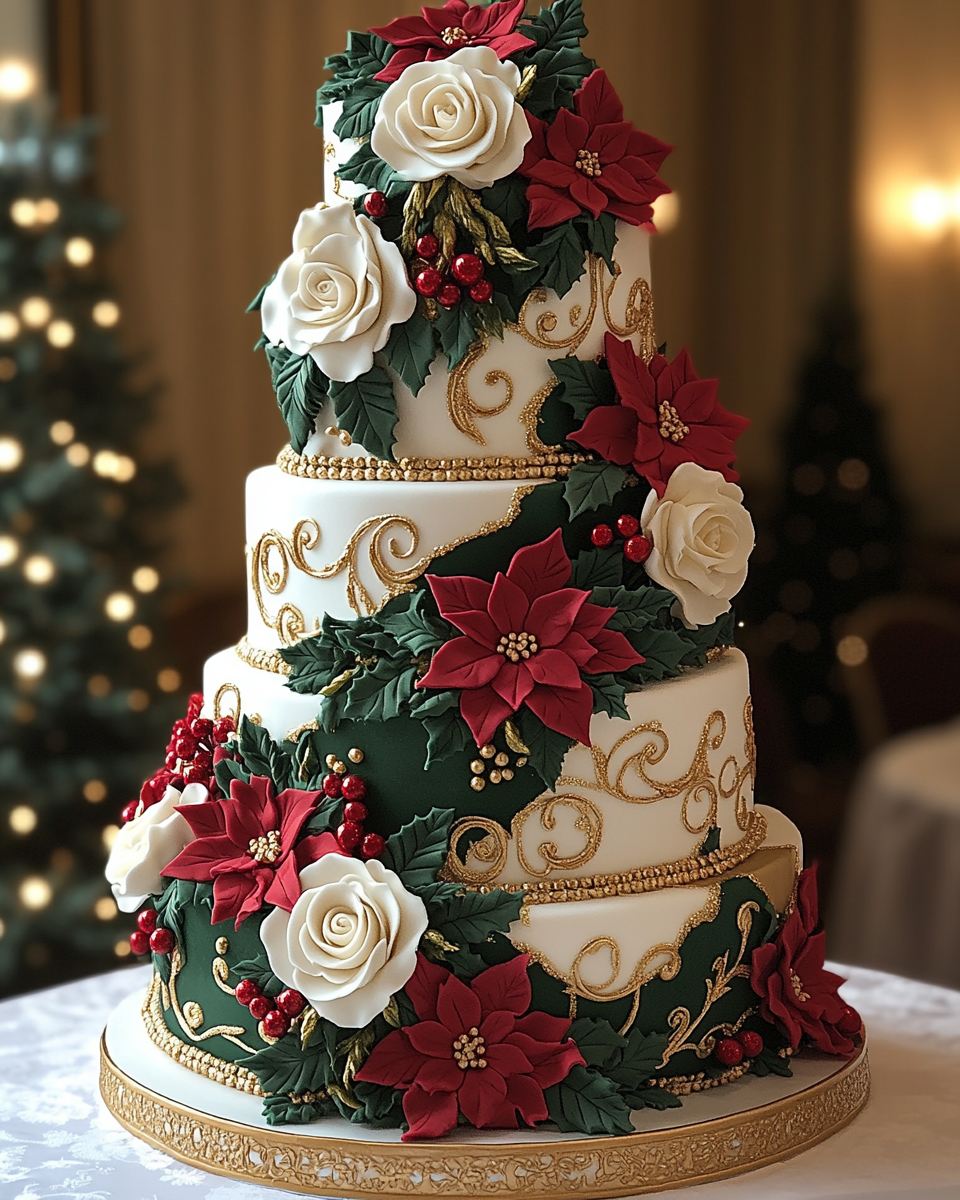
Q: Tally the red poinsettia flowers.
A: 7